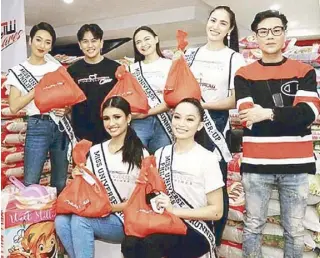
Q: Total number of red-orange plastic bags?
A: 5